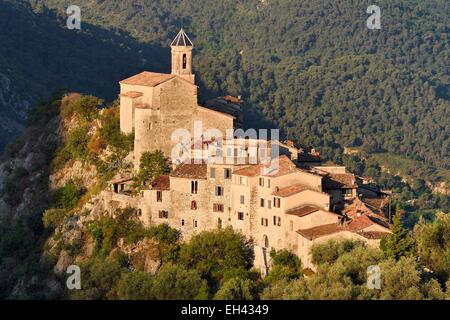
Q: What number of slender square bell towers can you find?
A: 1